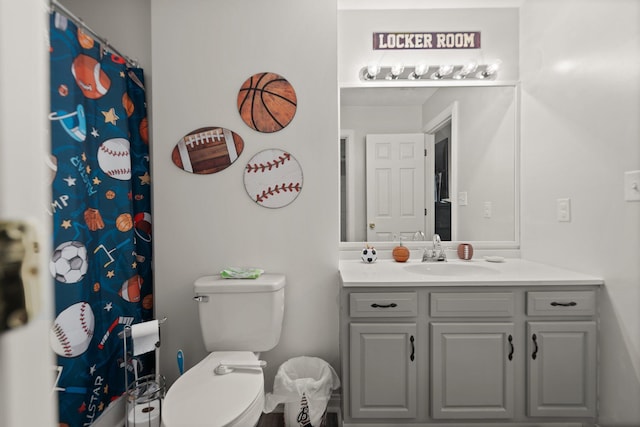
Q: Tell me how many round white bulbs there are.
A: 6